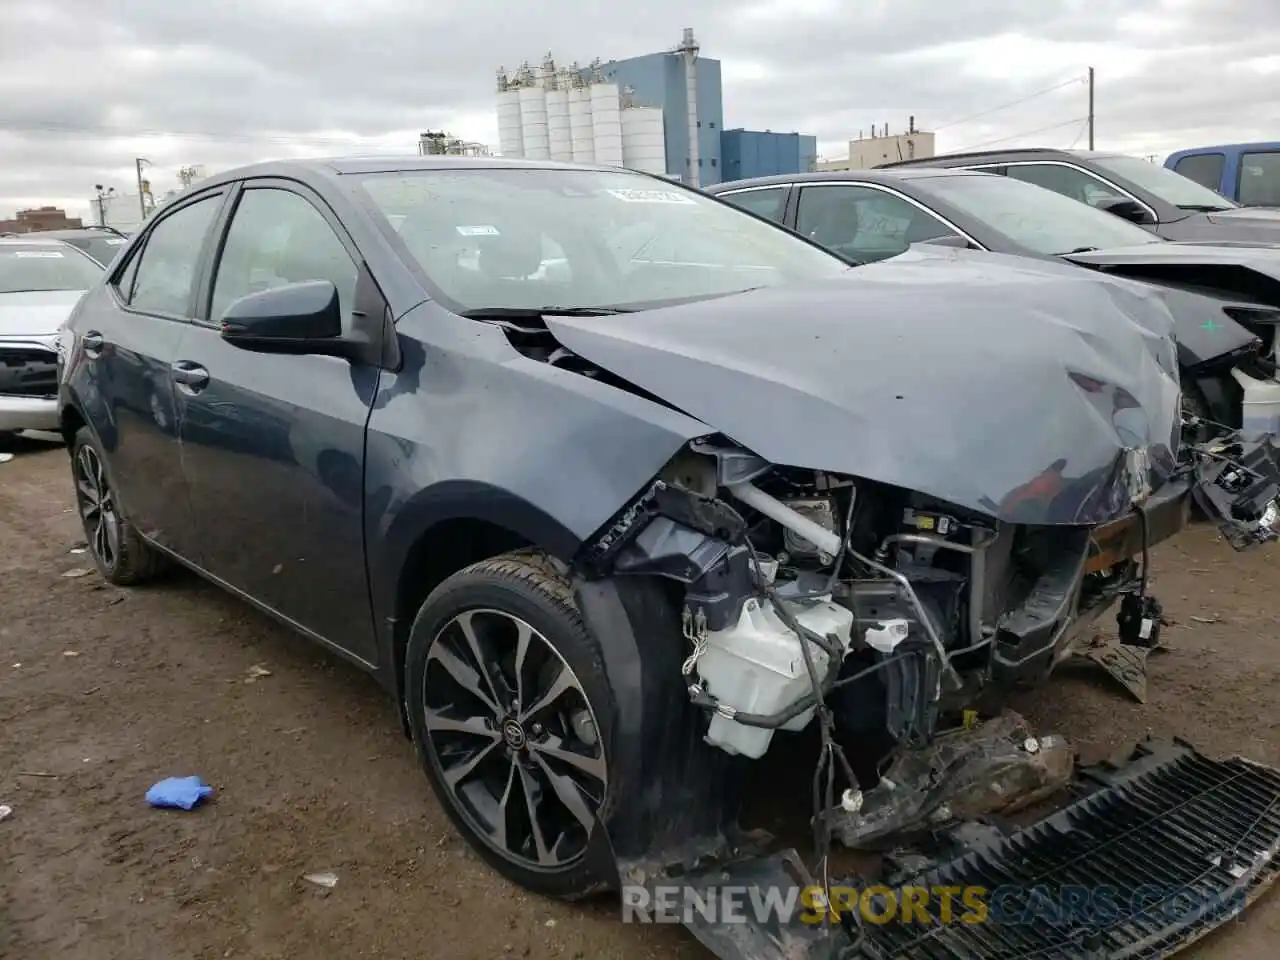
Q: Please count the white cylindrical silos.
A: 6